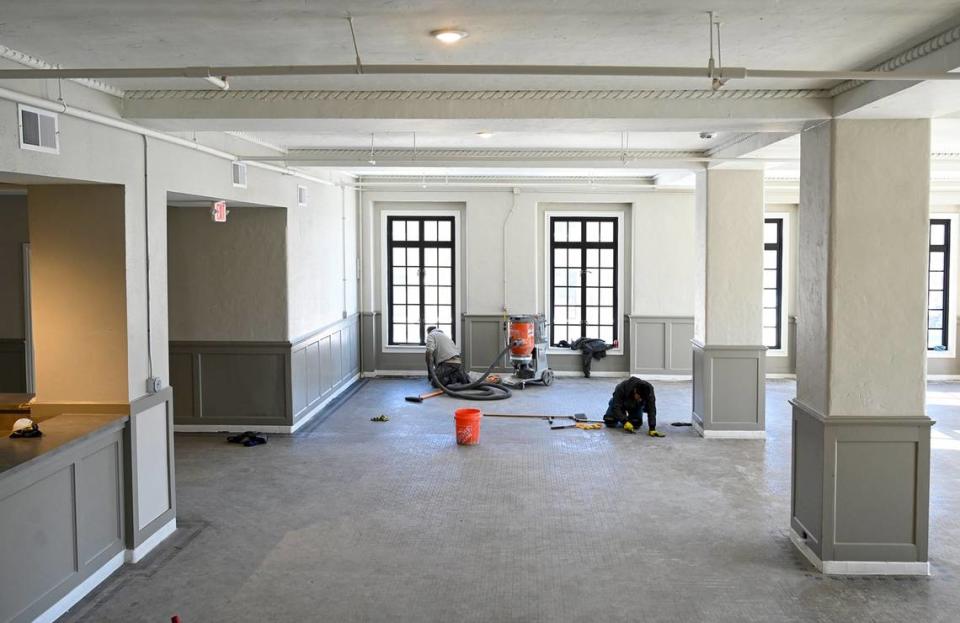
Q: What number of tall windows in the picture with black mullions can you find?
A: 4